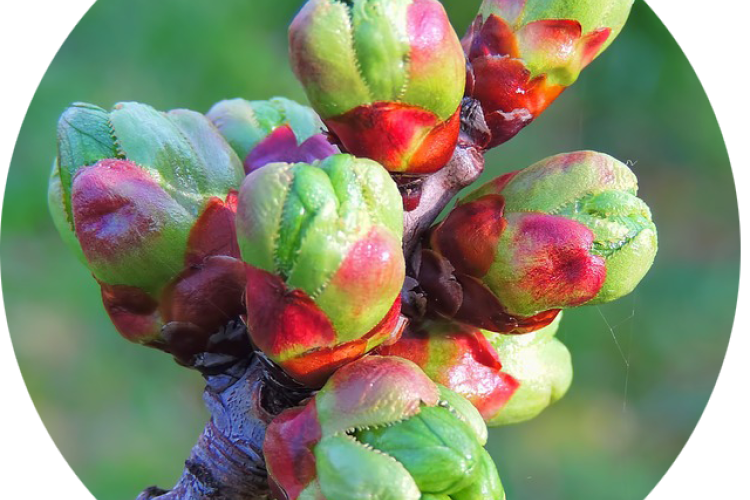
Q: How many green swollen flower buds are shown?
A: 8